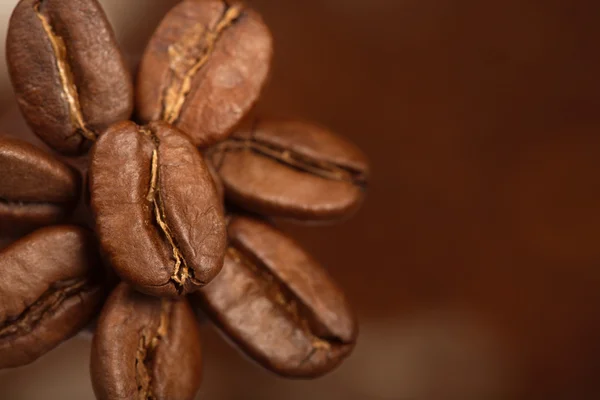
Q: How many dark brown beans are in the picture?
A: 8